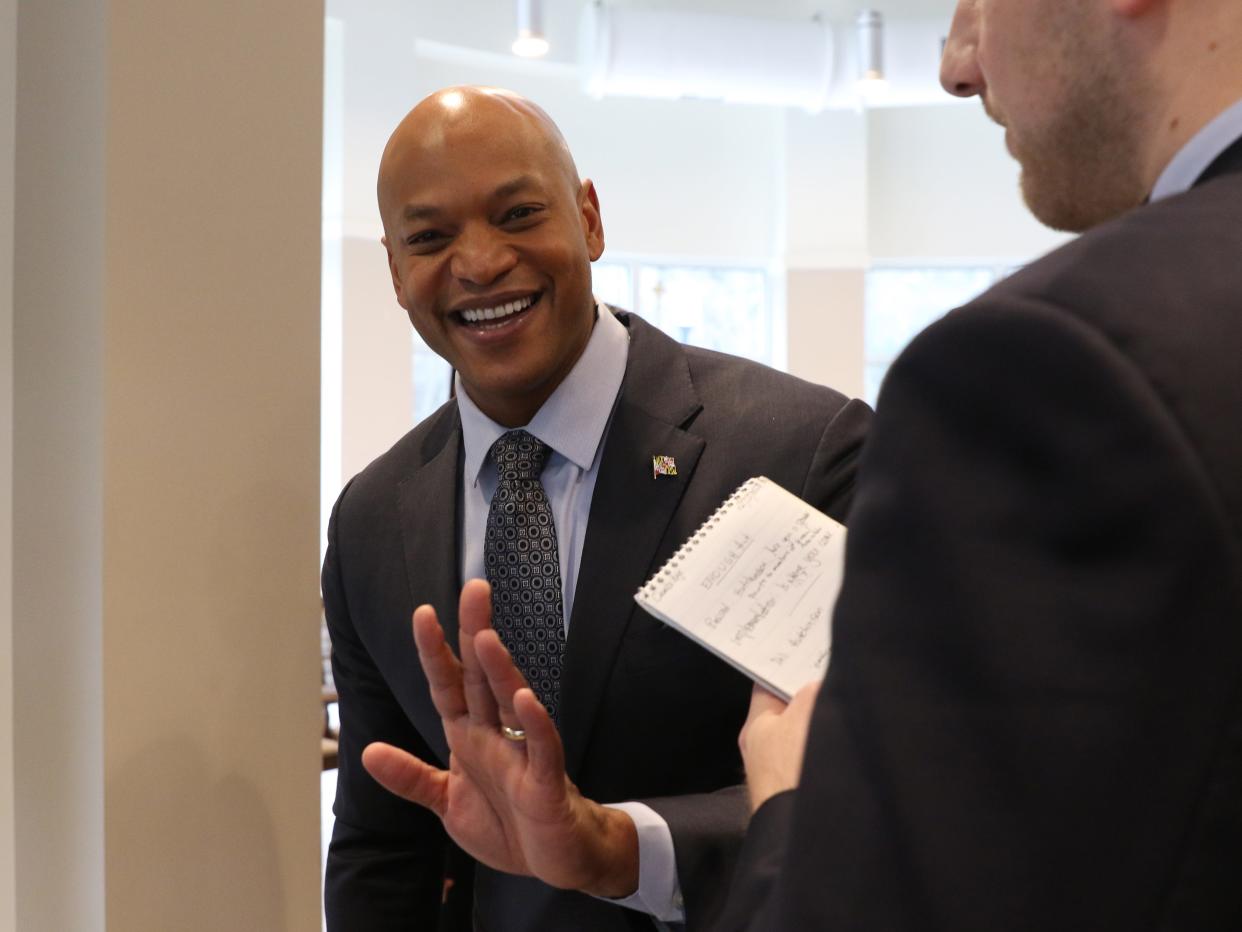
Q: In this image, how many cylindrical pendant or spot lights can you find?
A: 2